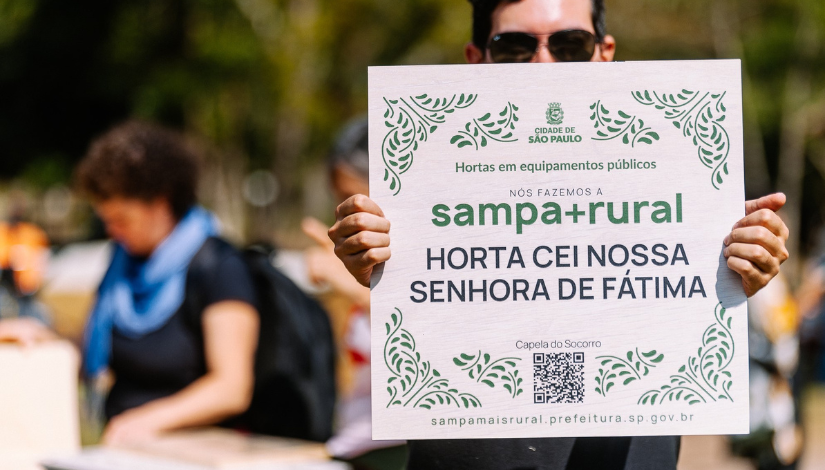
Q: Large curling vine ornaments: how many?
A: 4